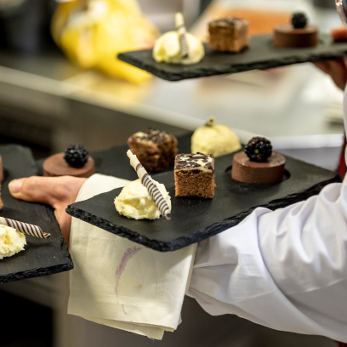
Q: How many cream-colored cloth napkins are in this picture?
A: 1